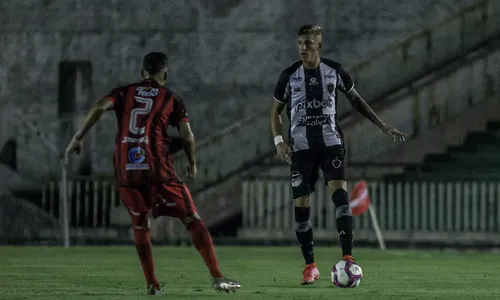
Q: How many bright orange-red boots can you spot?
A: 2